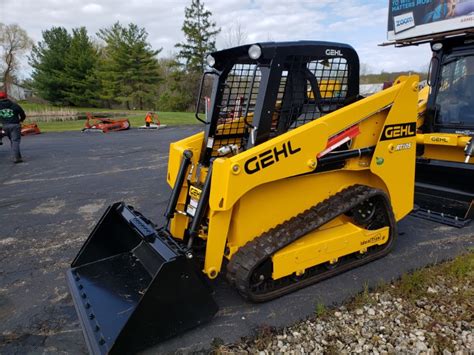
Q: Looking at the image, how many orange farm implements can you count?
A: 3